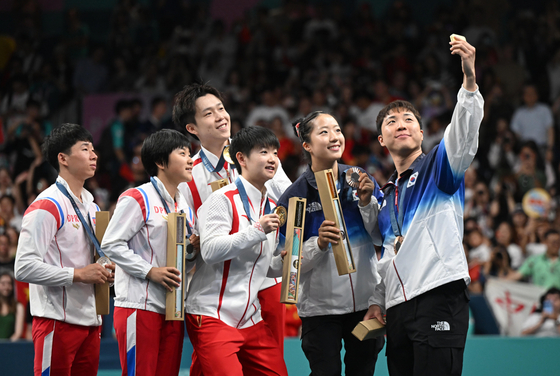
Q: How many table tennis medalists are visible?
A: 6